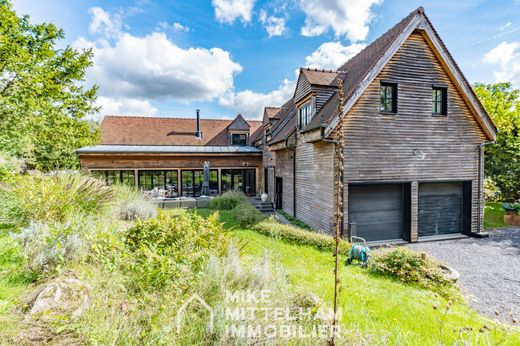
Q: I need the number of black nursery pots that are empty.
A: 0